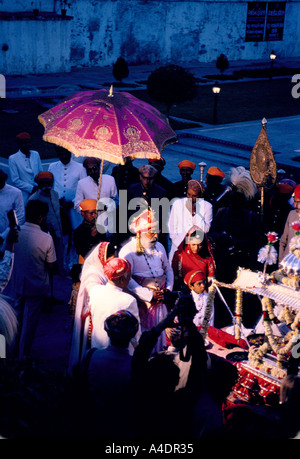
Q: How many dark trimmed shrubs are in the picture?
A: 3